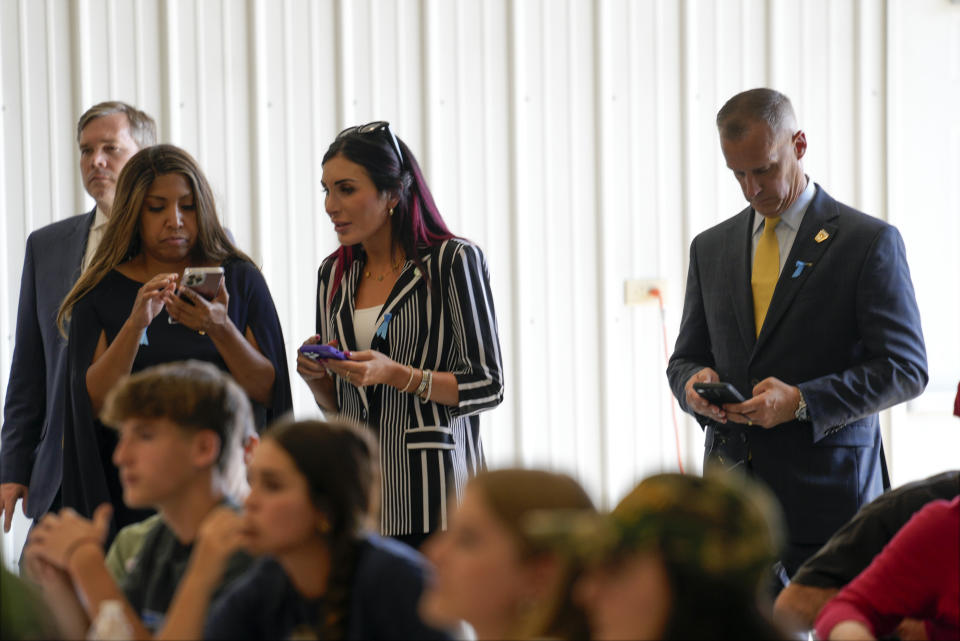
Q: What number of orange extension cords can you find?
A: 1